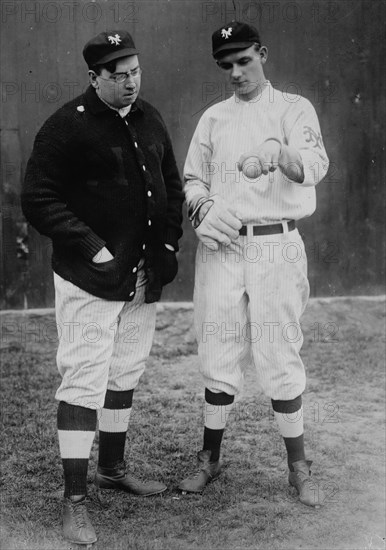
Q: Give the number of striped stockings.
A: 4